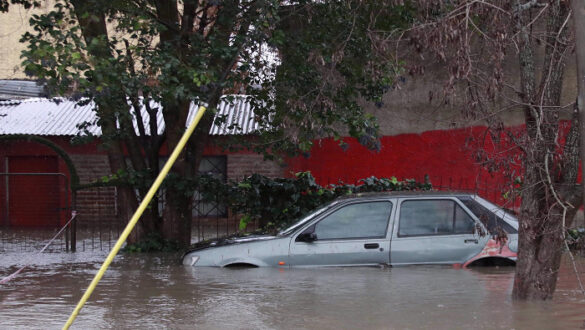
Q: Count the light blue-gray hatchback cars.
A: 1